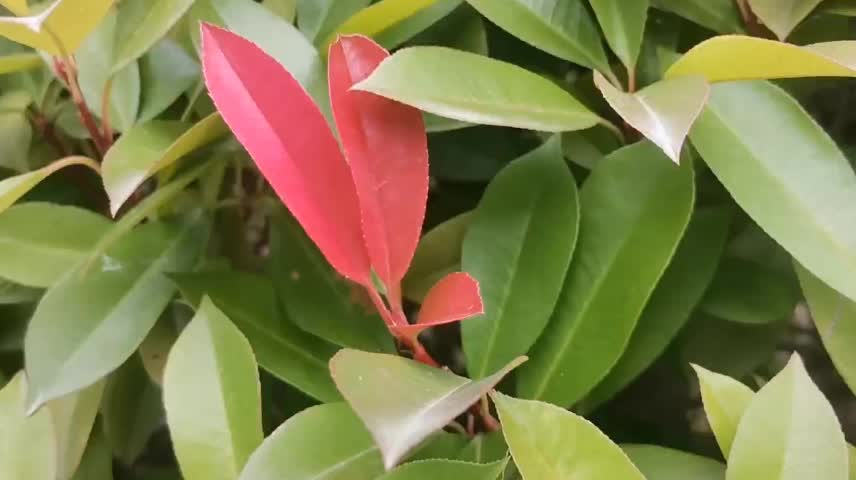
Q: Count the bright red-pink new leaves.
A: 3